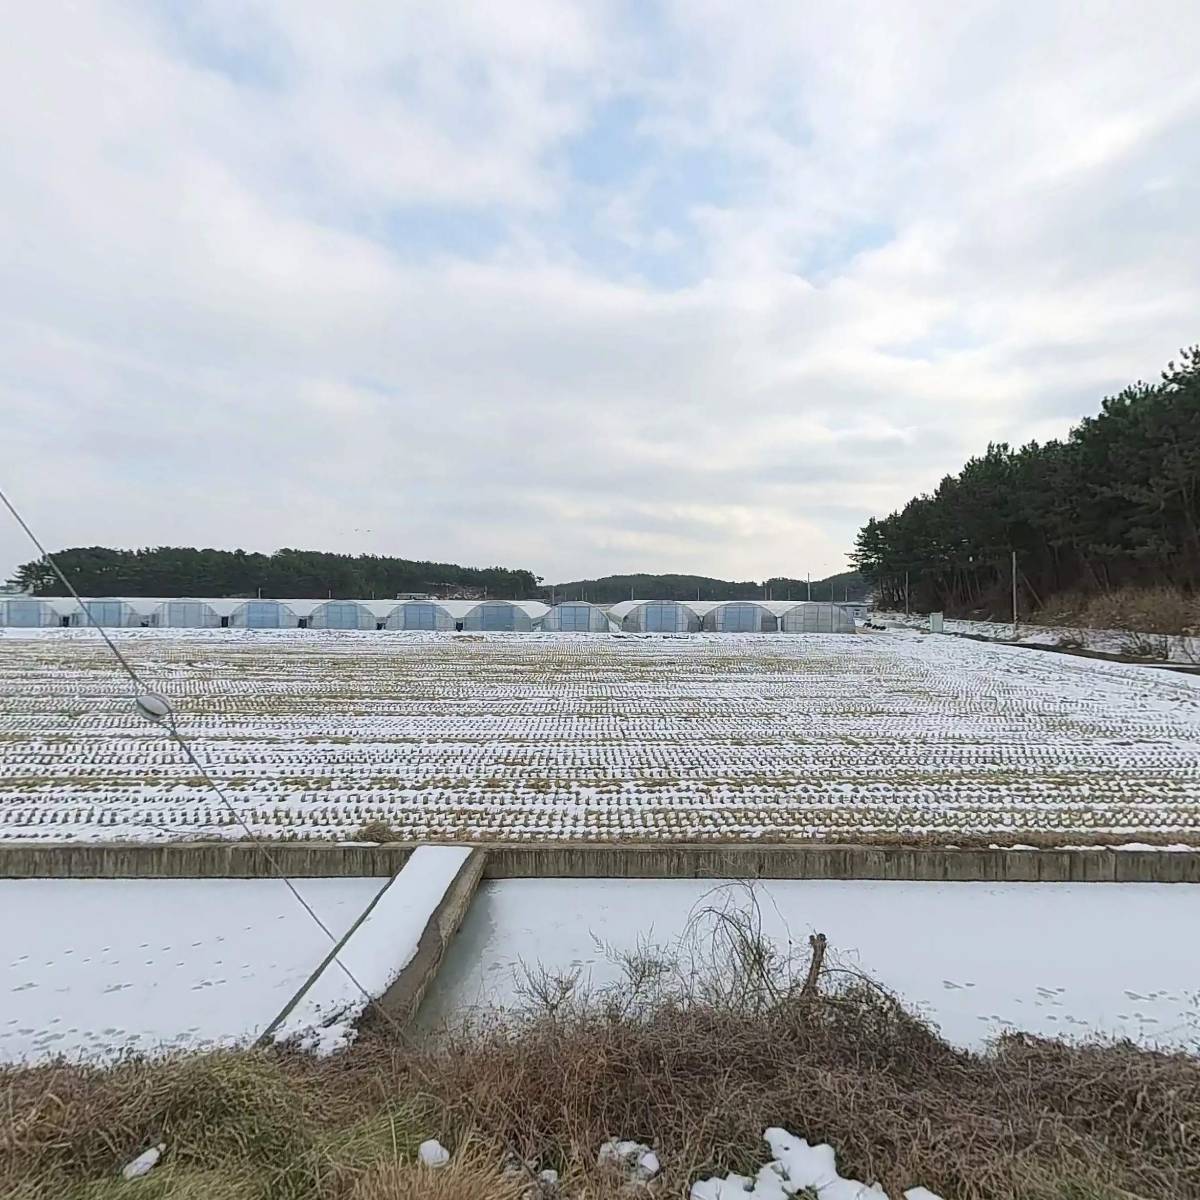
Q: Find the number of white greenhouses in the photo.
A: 11